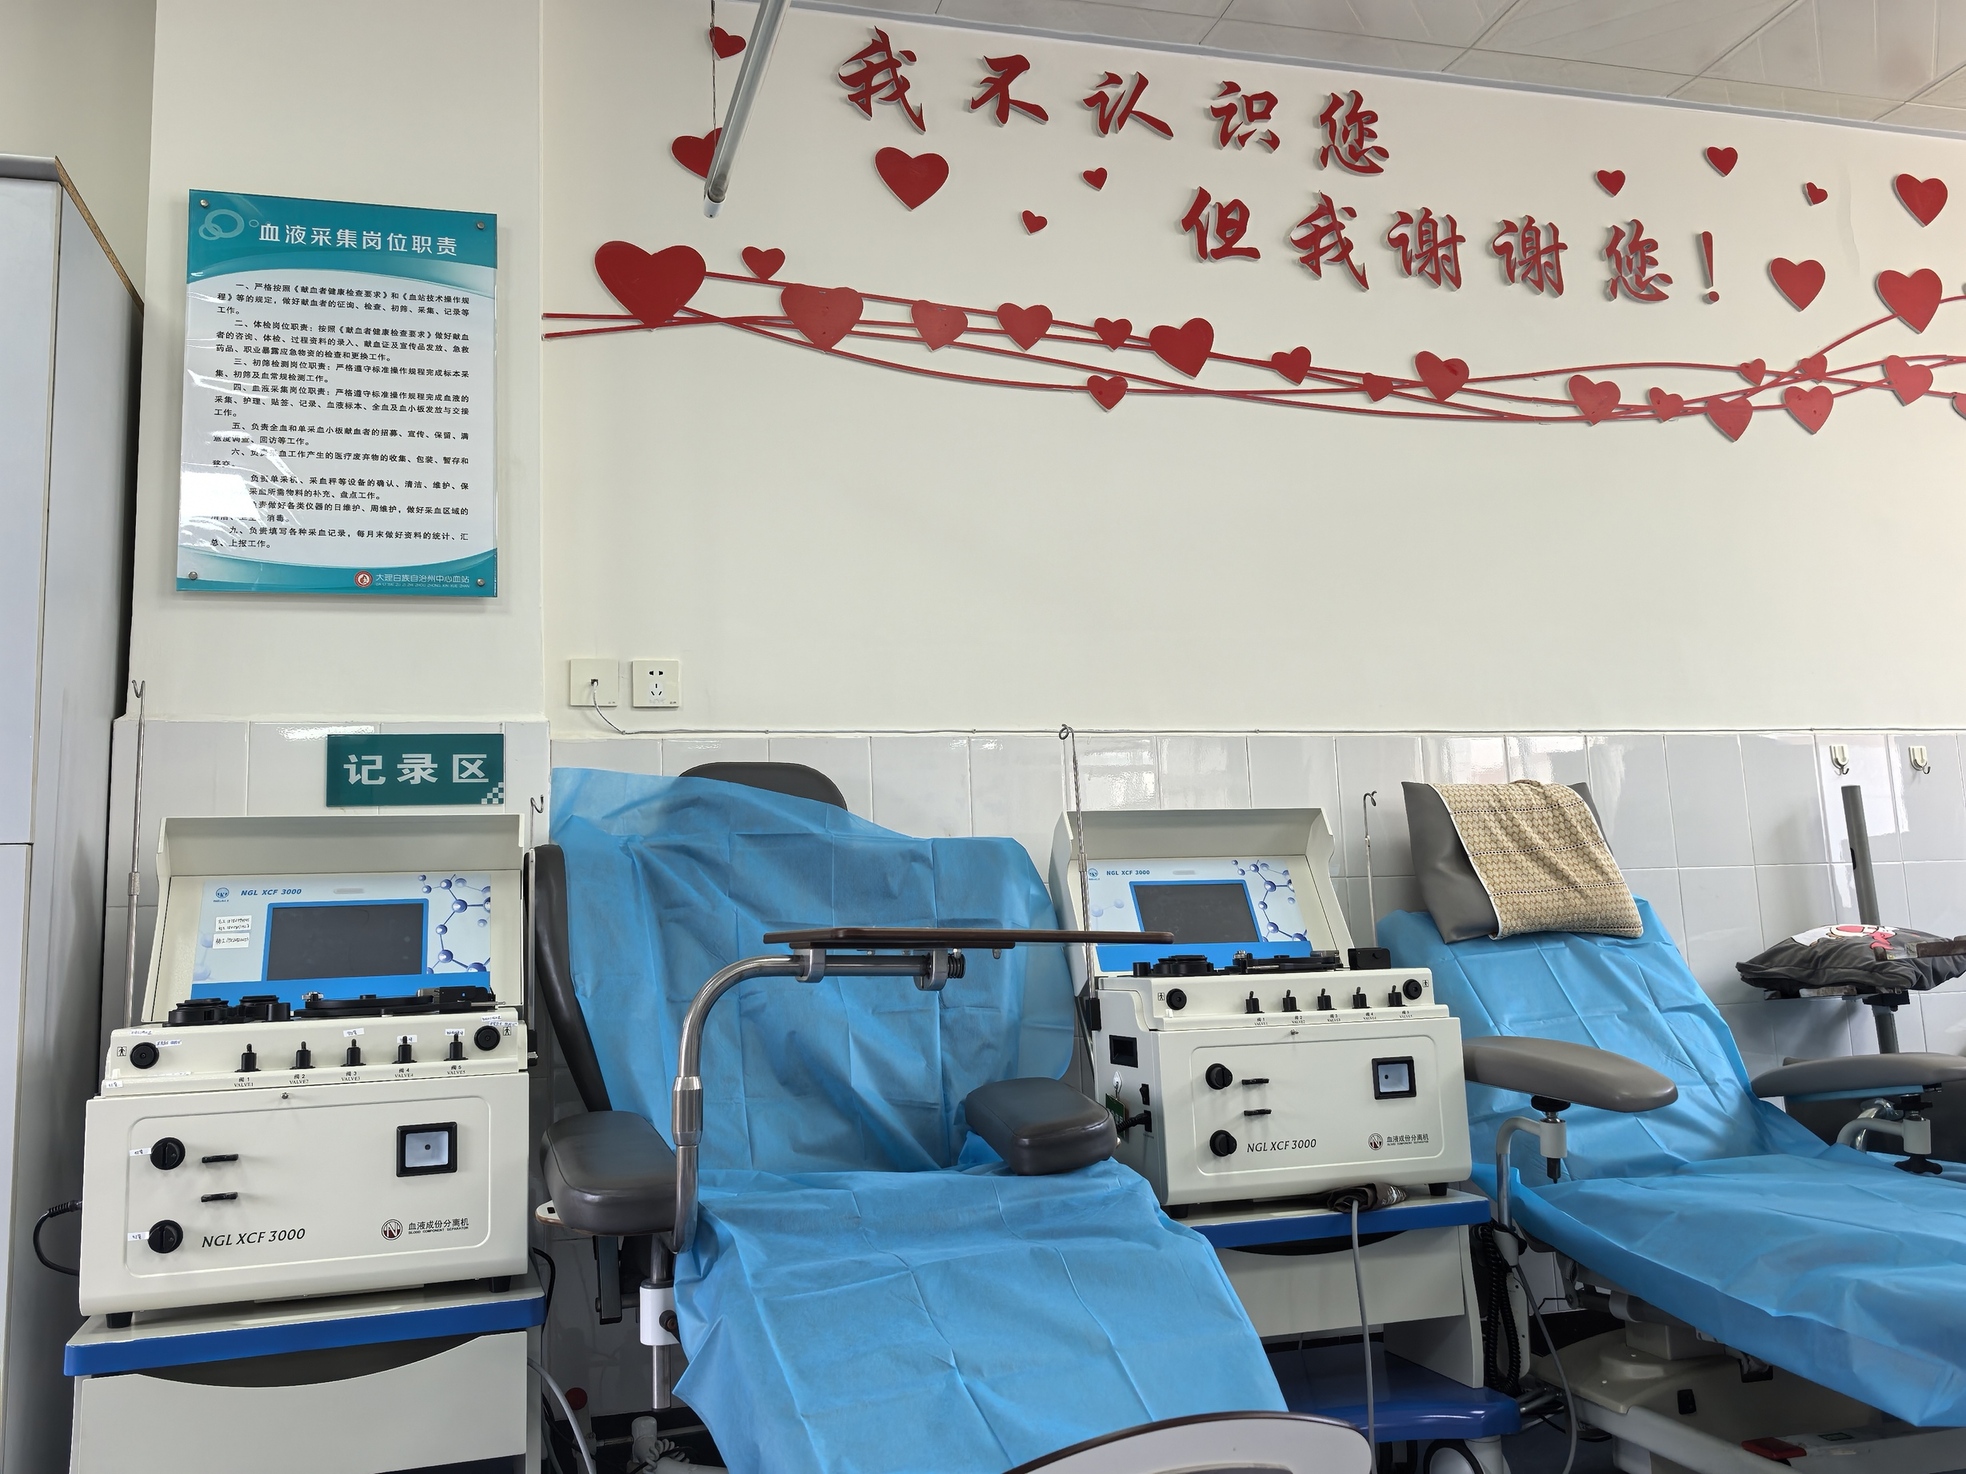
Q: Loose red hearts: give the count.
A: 10